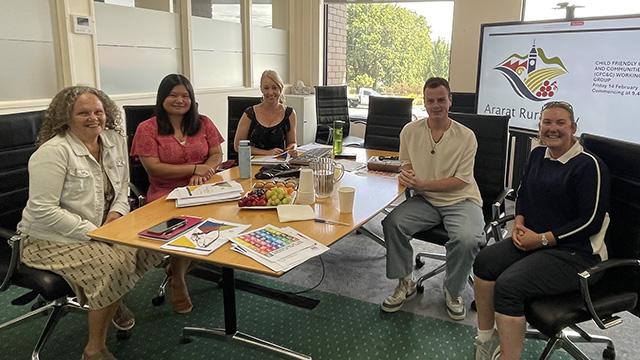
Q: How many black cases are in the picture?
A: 1